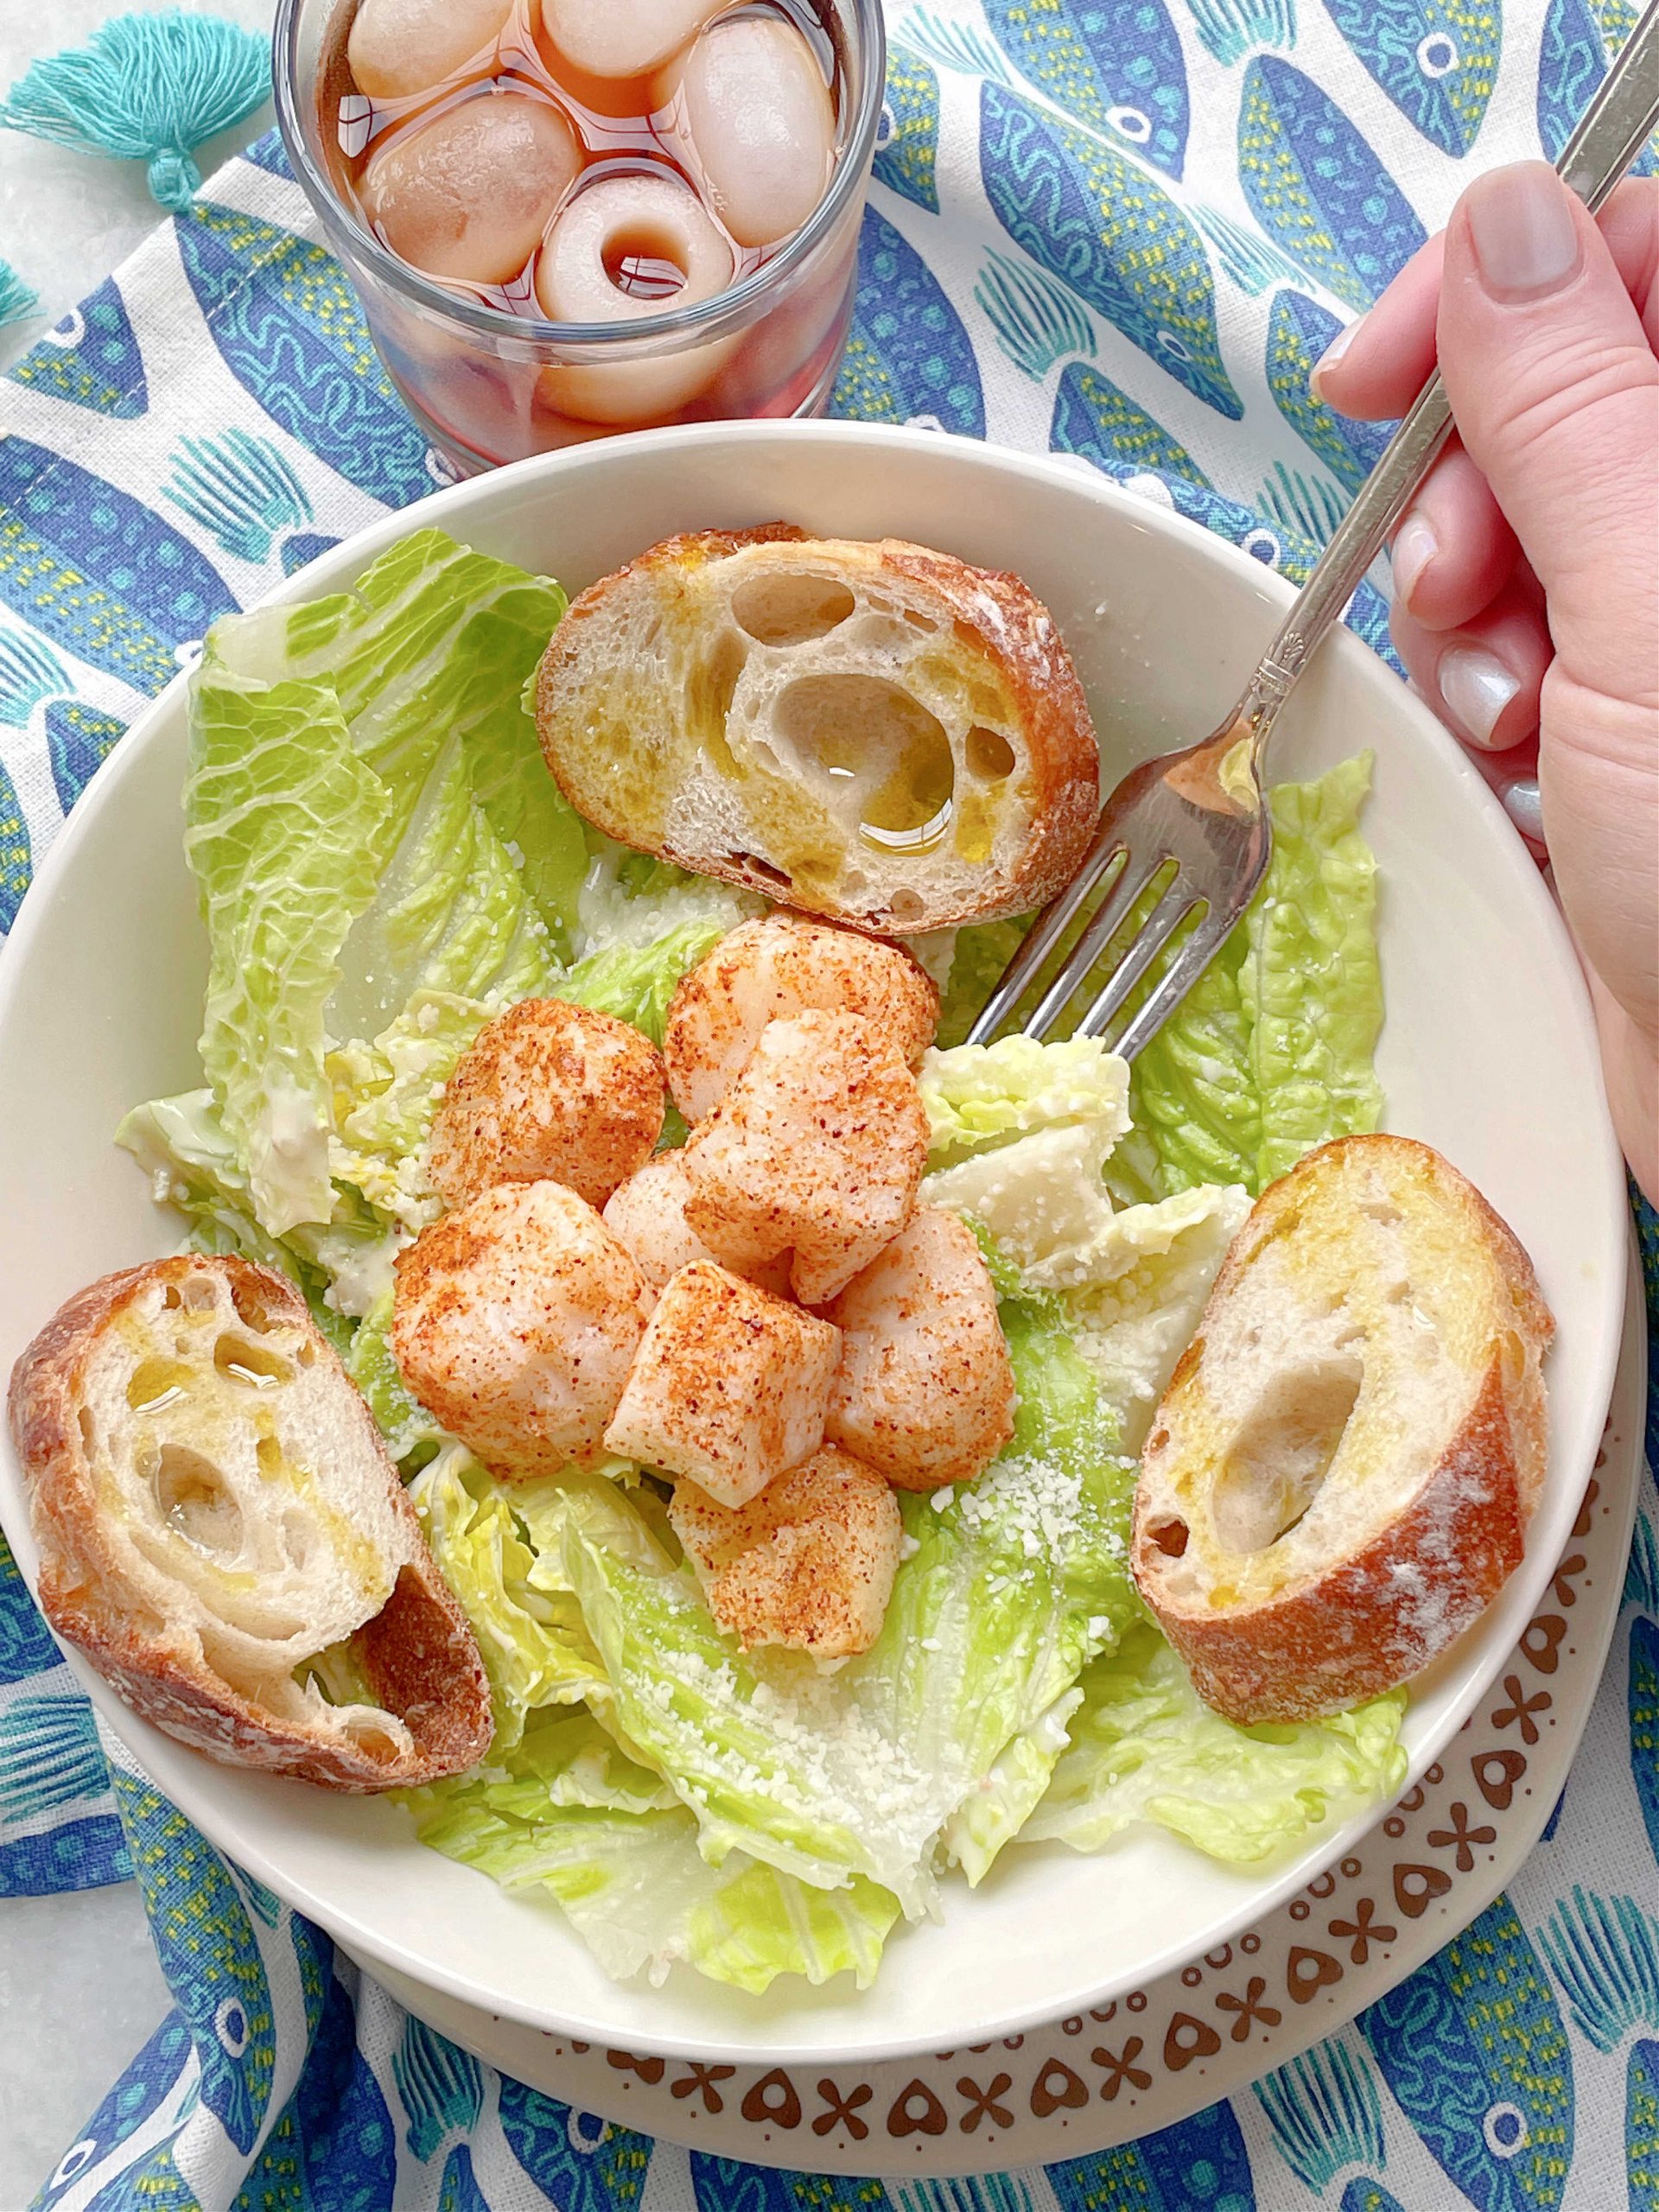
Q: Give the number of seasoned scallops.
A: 8